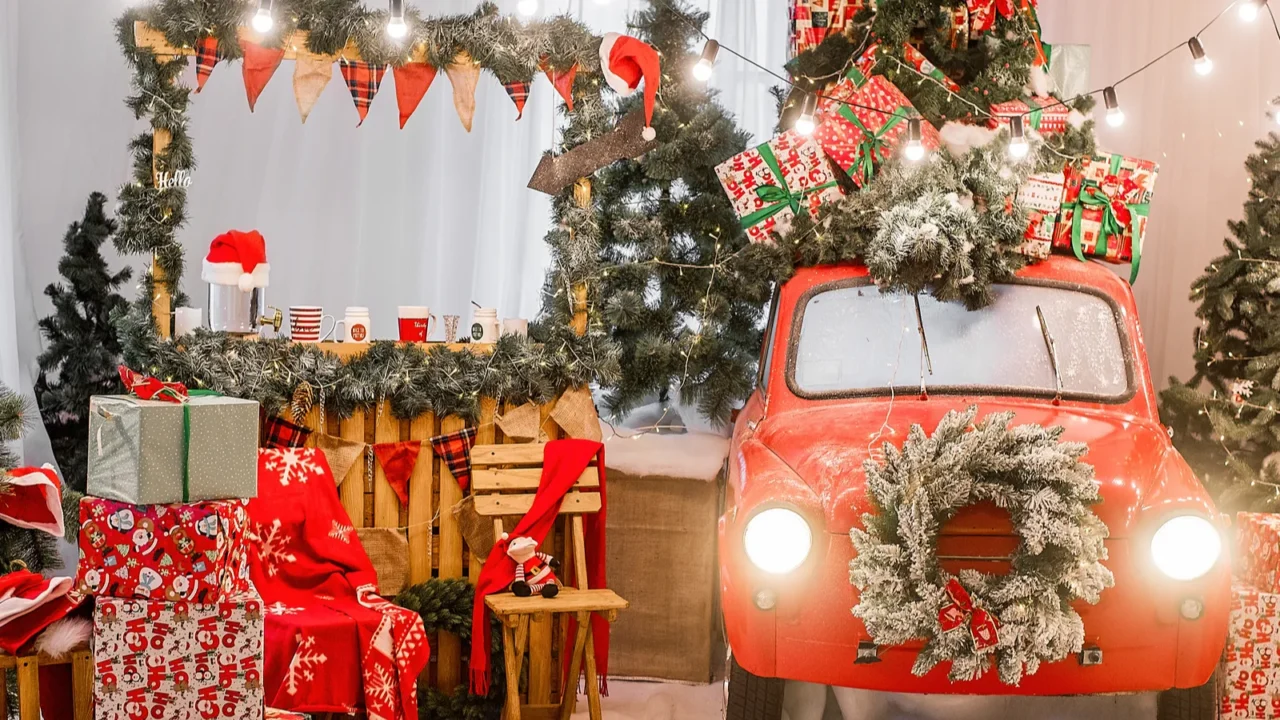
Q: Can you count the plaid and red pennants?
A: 9